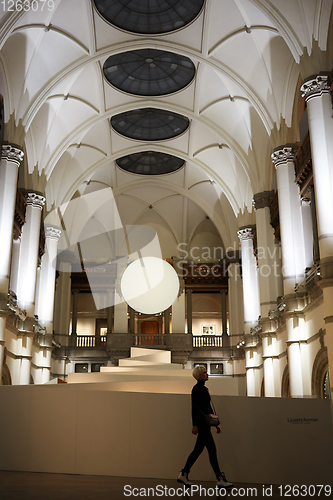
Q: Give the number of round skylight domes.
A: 4